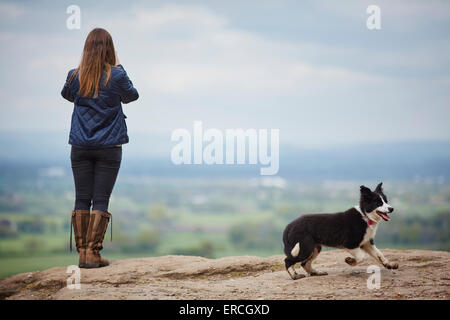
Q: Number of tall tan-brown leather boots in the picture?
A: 2